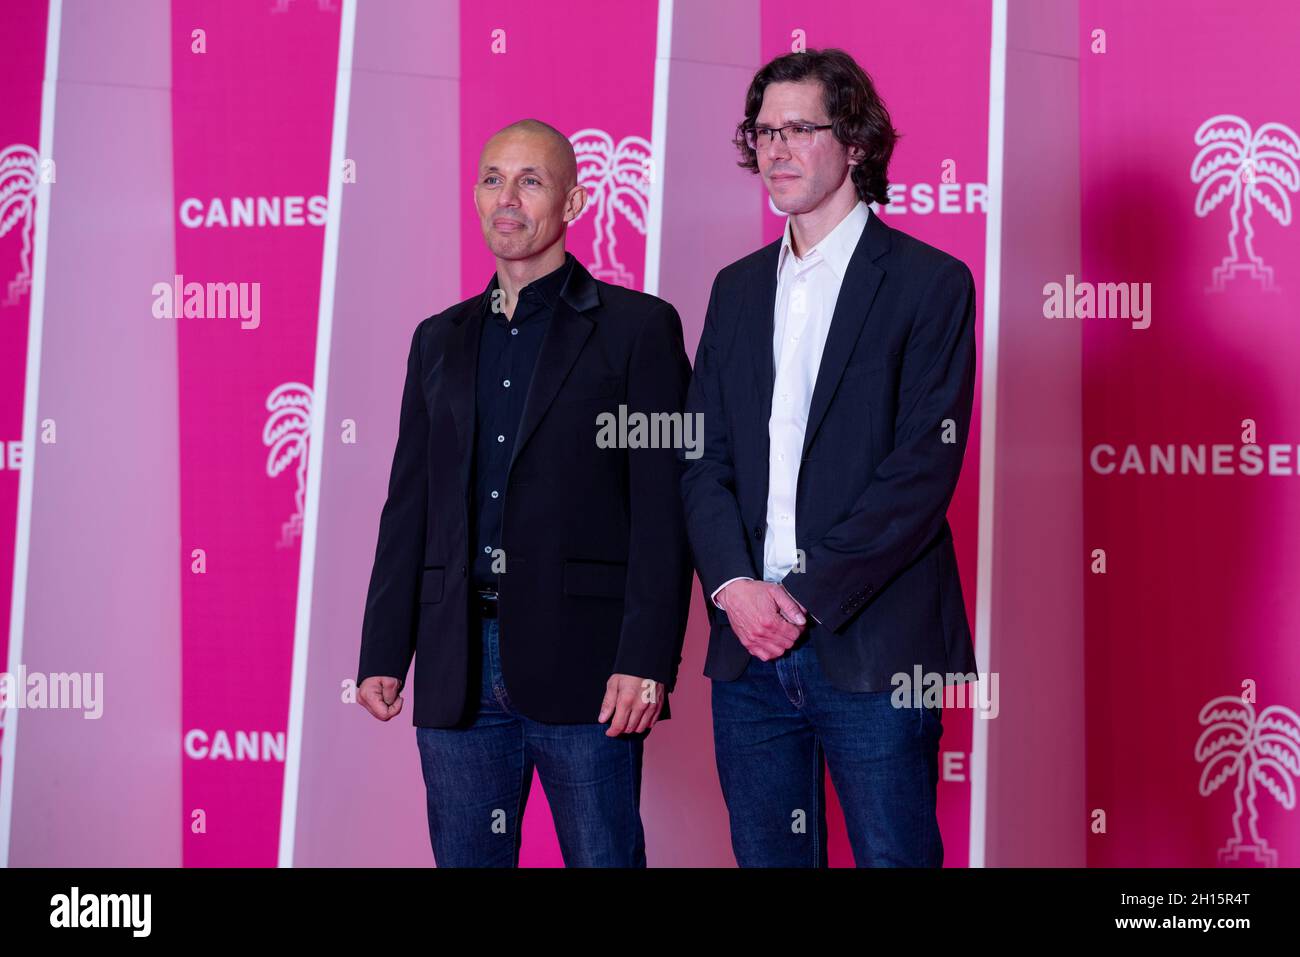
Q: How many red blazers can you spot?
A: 0